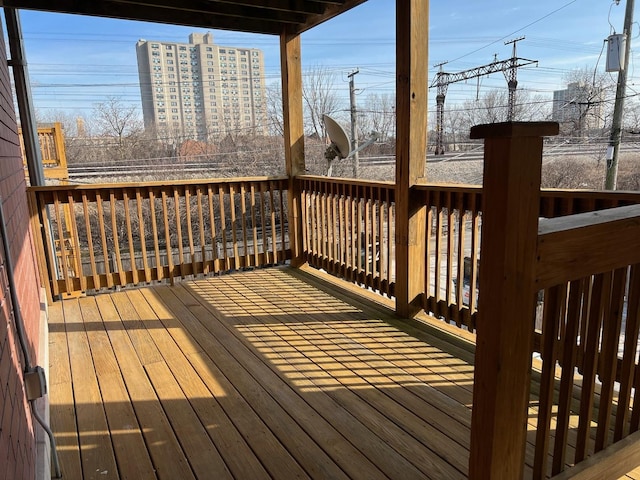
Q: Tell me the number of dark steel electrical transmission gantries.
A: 1